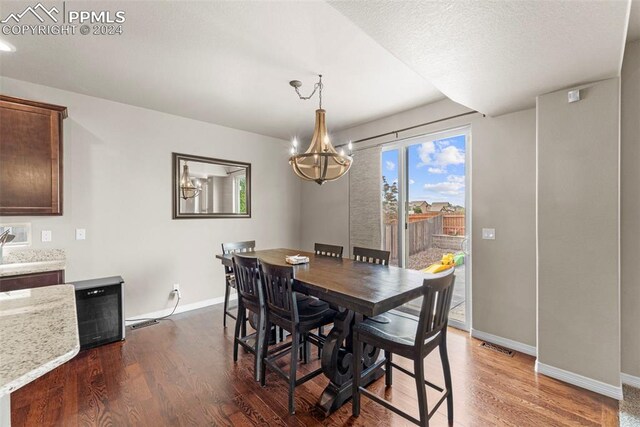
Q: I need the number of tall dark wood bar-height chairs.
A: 6